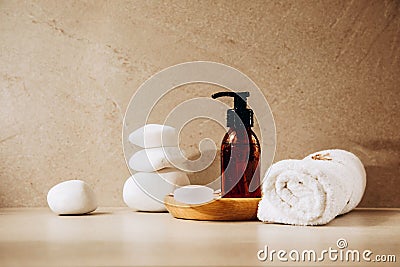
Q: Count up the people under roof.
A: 0